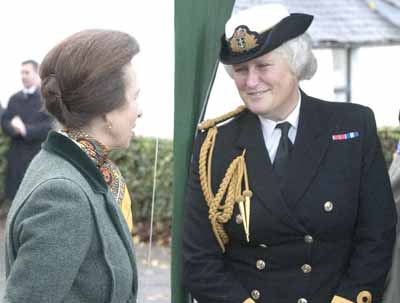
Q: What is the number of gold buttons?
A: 8